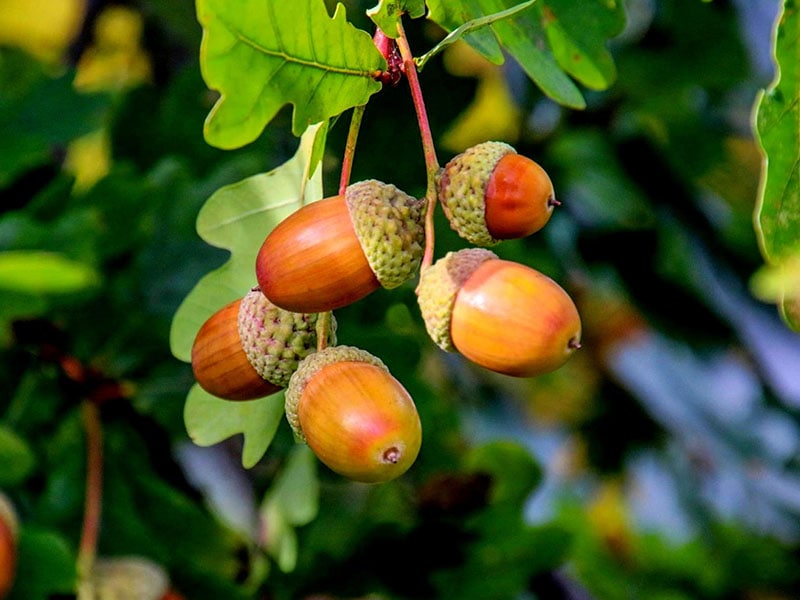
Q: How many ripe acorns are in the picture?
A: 5